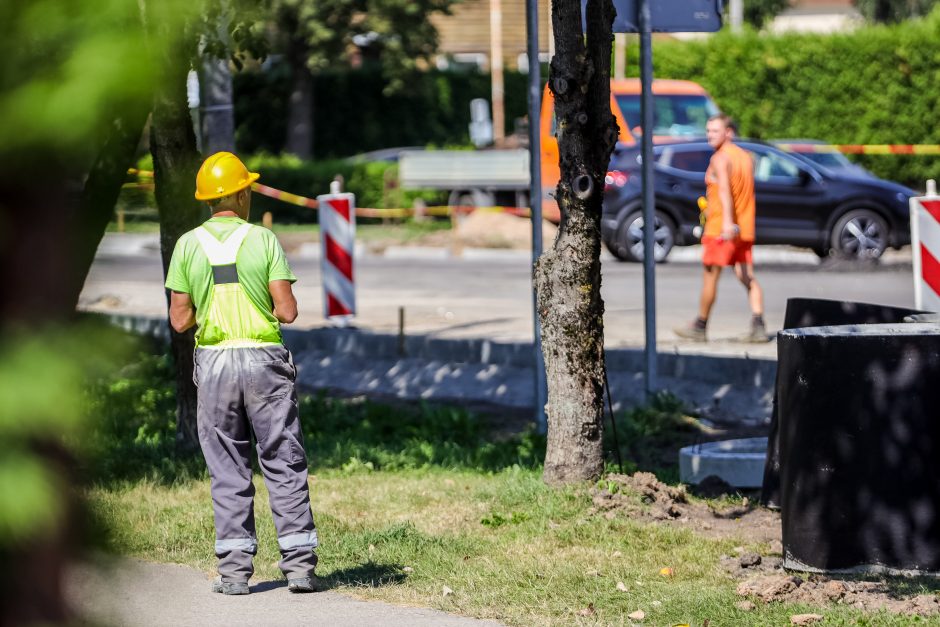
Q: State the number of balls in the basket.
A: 0